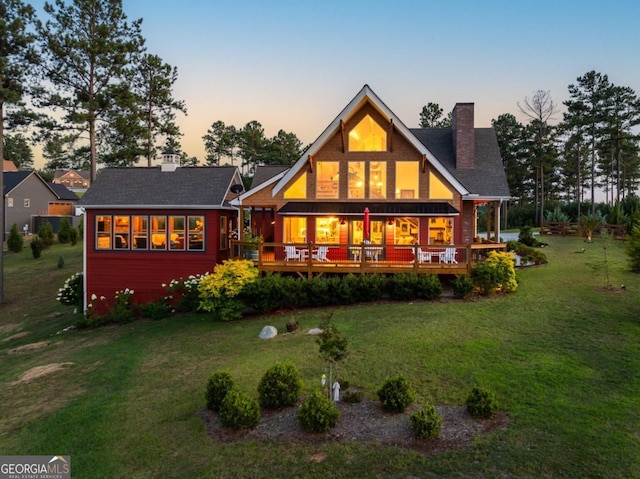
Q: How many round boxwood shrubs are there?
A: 7